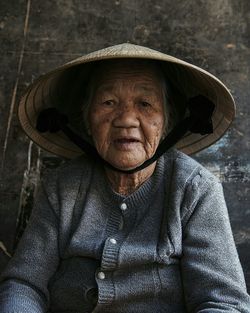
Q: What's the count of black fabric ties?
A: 2